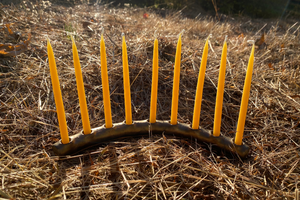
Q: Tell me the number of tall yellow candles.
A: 9